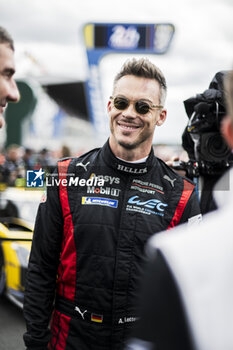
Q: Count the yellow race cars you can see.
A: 1